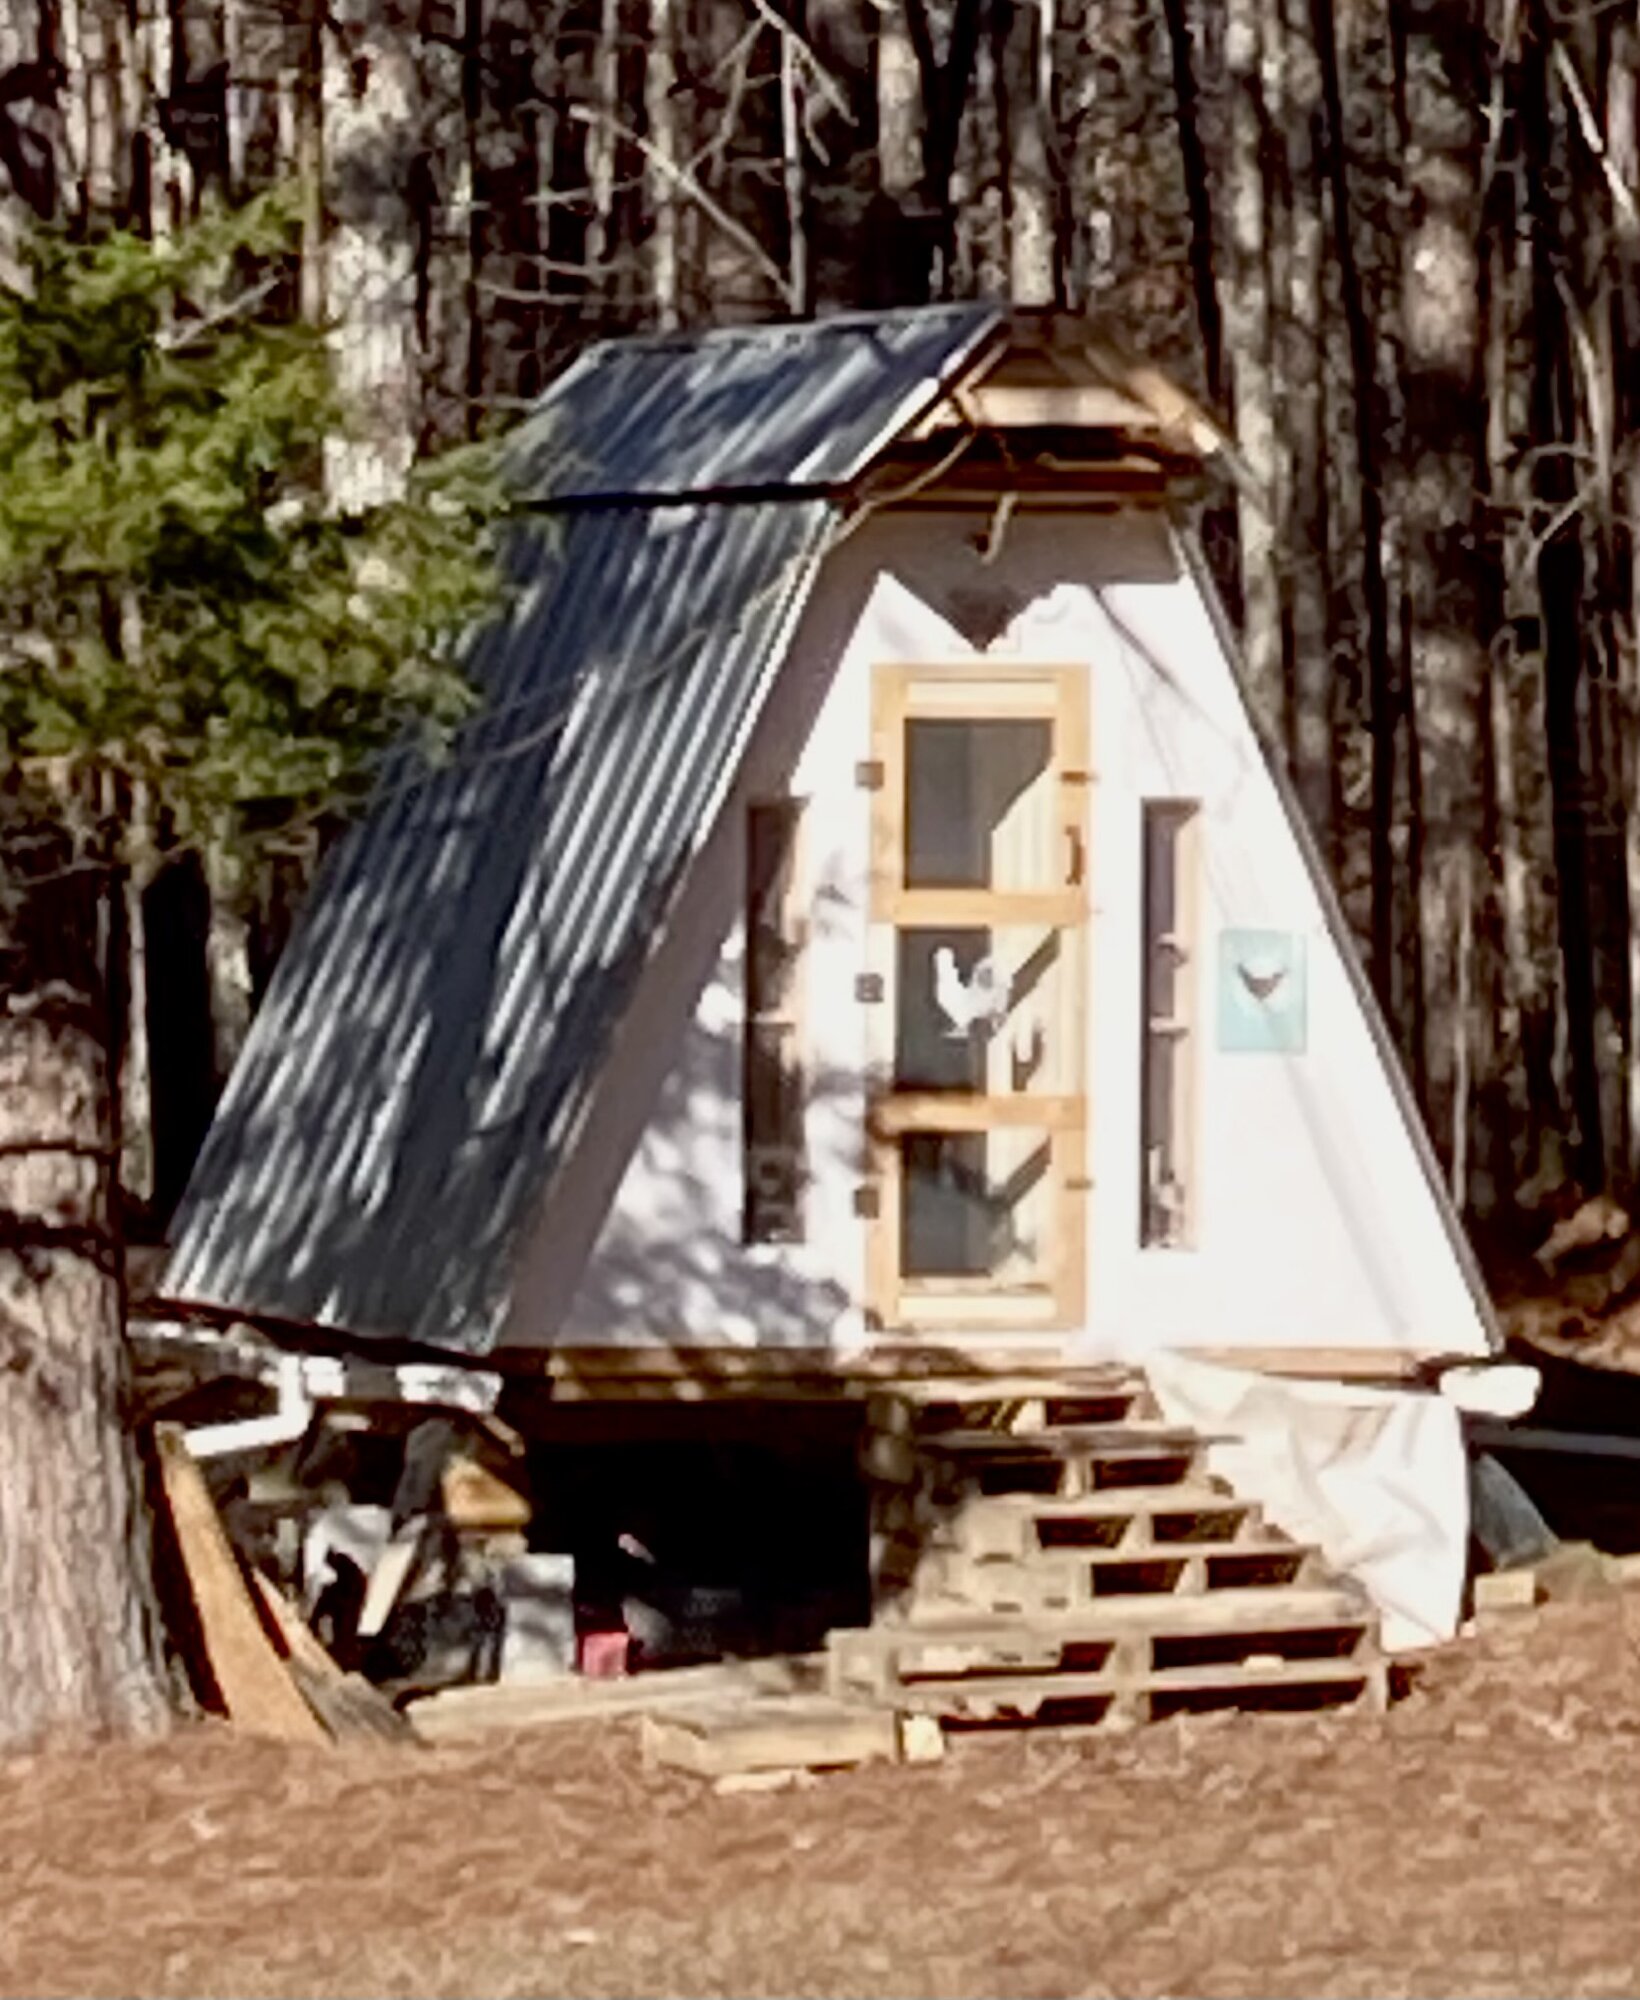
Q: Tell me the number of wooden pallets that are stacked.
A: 6